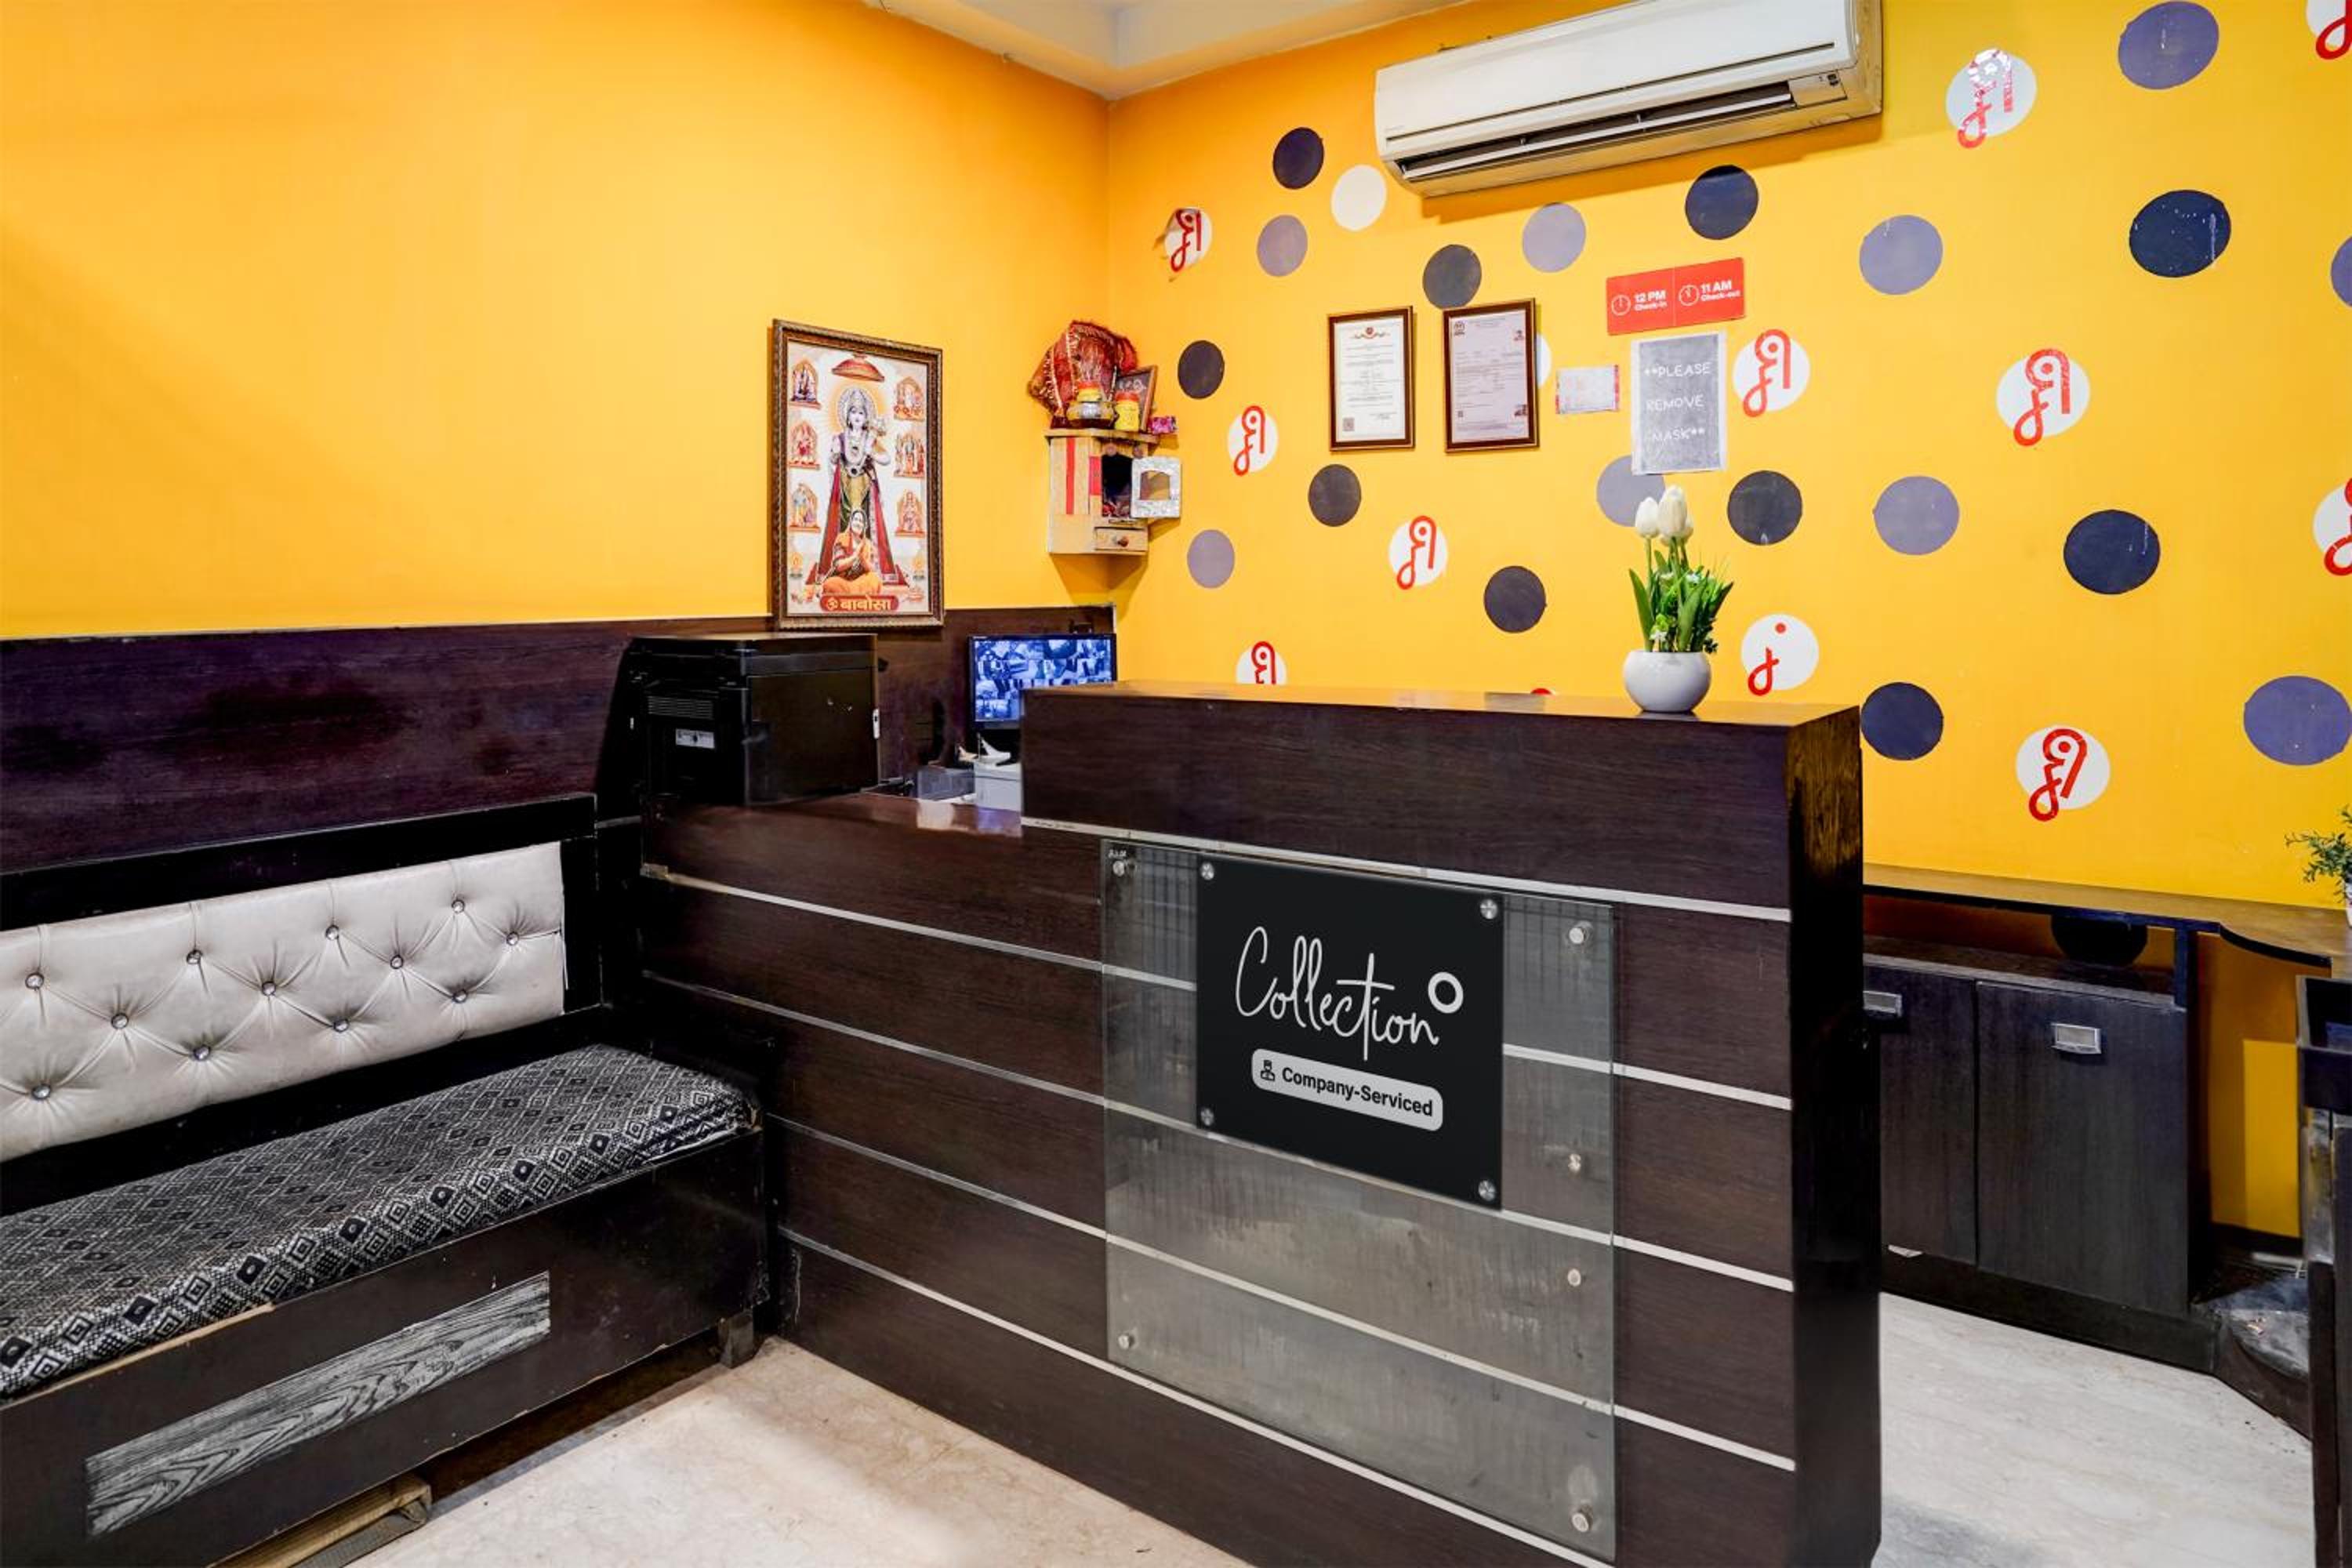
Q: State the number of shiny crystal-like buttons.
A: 12